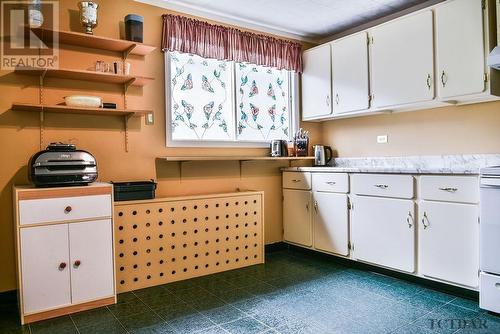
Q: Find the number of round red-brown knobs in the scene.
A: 3